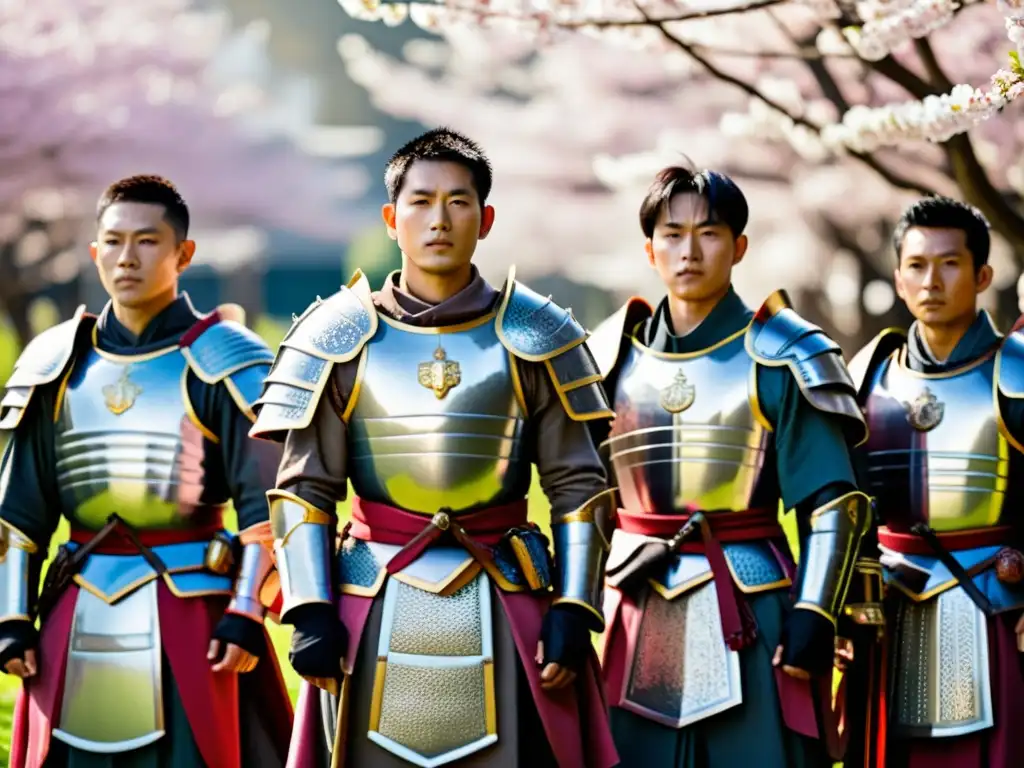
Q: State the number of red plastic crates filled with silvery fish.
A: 0